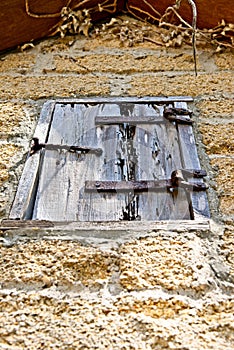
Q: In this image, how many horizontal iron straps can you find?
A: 3